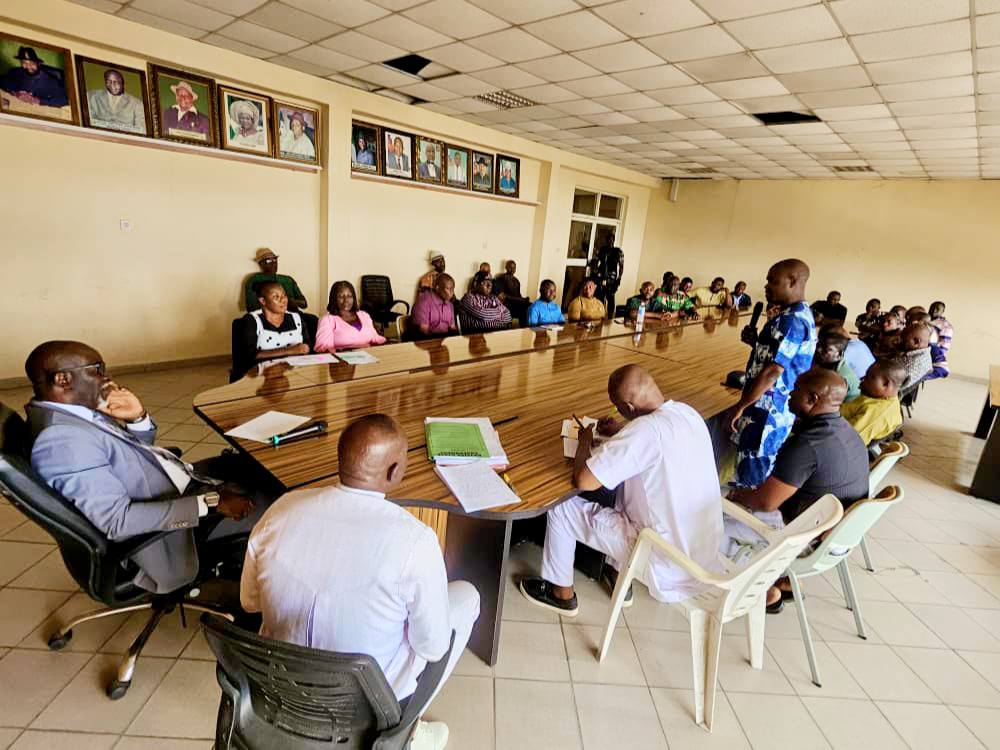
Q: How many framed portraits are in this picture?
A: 11